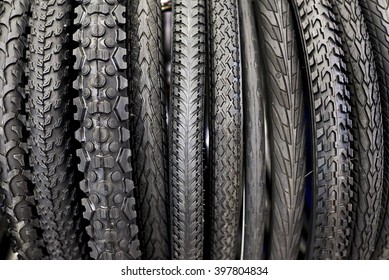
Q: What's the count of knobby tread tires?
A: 4